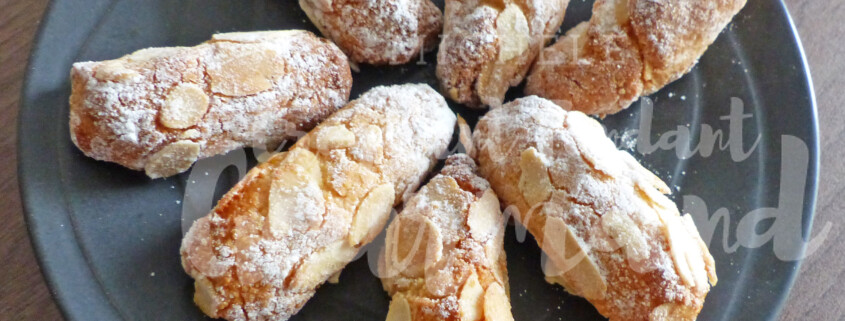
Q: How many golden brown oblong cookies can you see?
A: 7